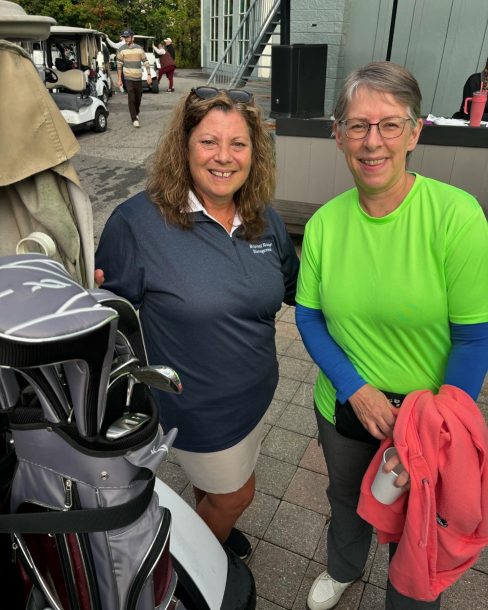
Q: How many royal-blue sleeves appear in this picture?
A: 2